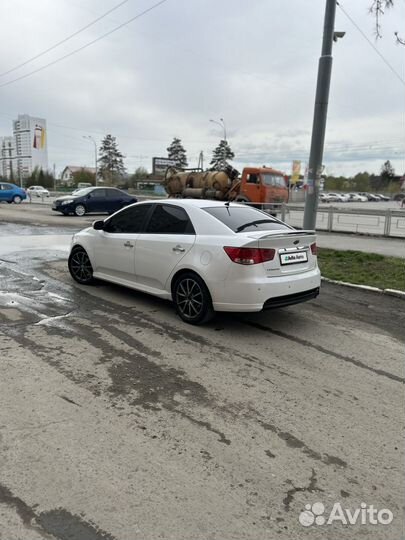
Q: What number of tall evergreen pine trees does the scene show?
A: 3